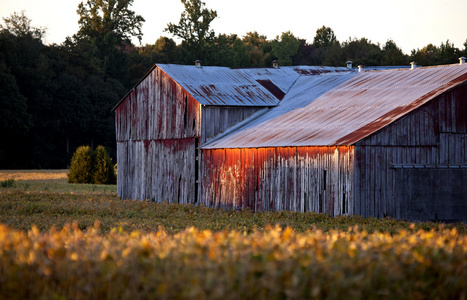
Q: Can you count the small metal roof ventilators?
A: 6